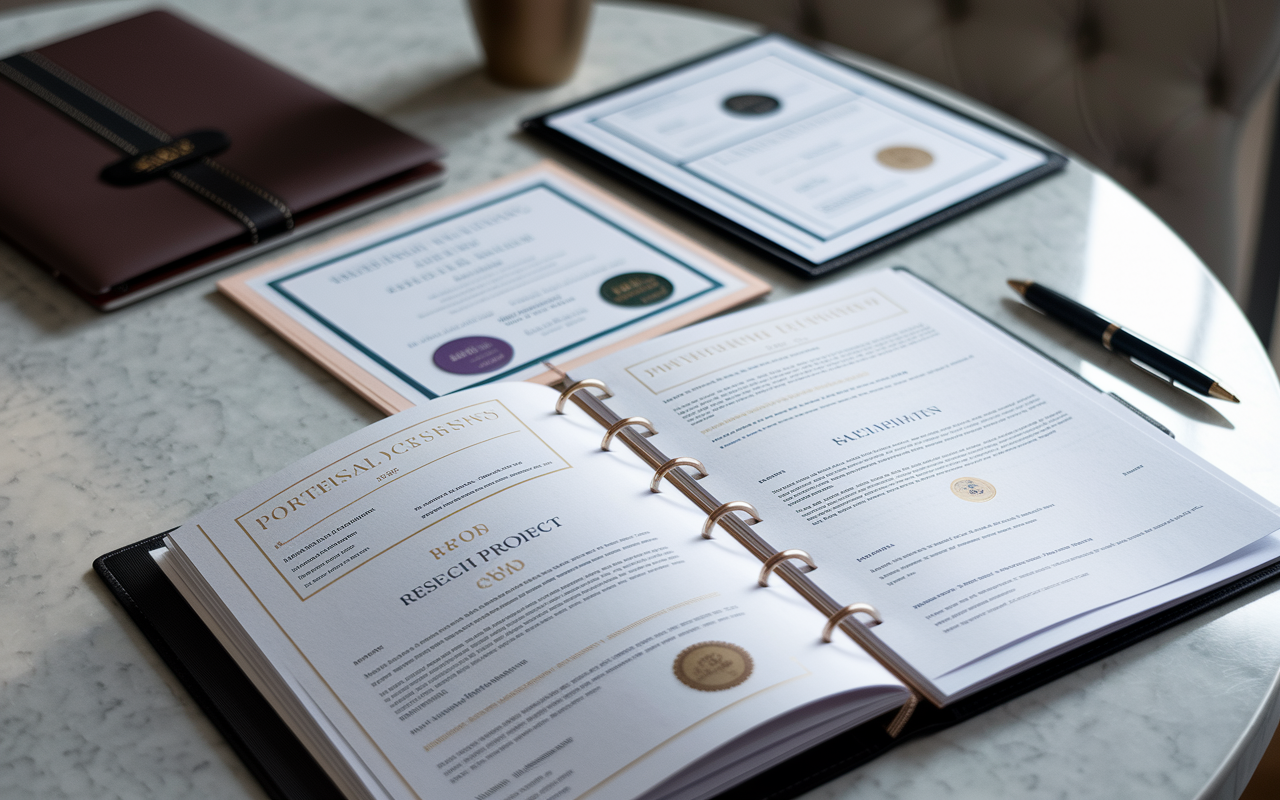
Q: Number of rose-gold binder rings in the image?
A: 6